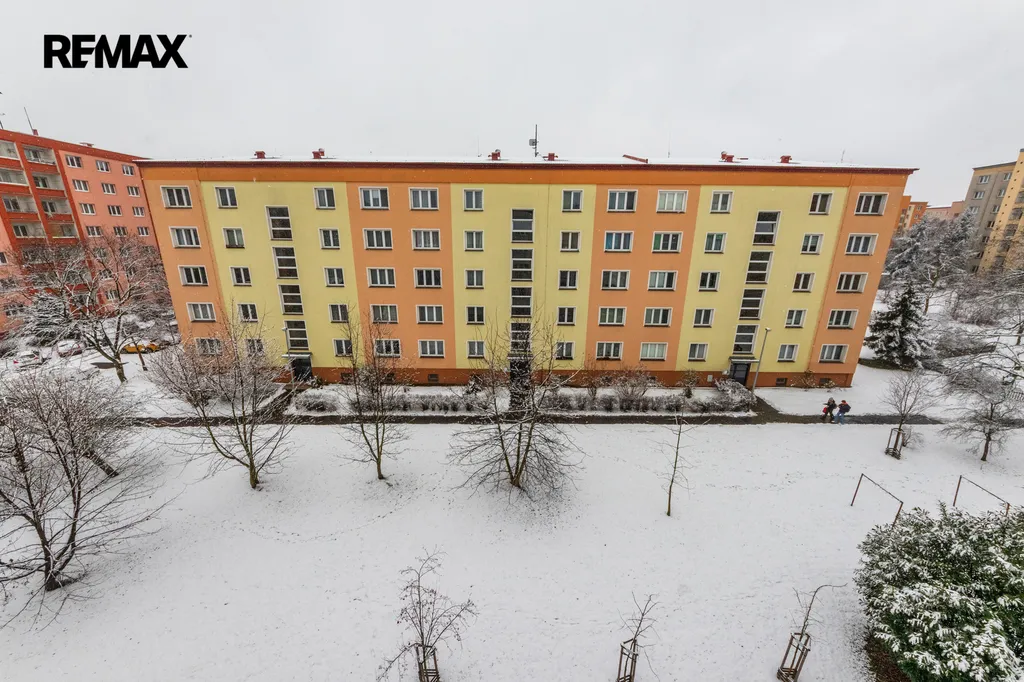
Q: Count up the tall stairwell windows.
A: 12